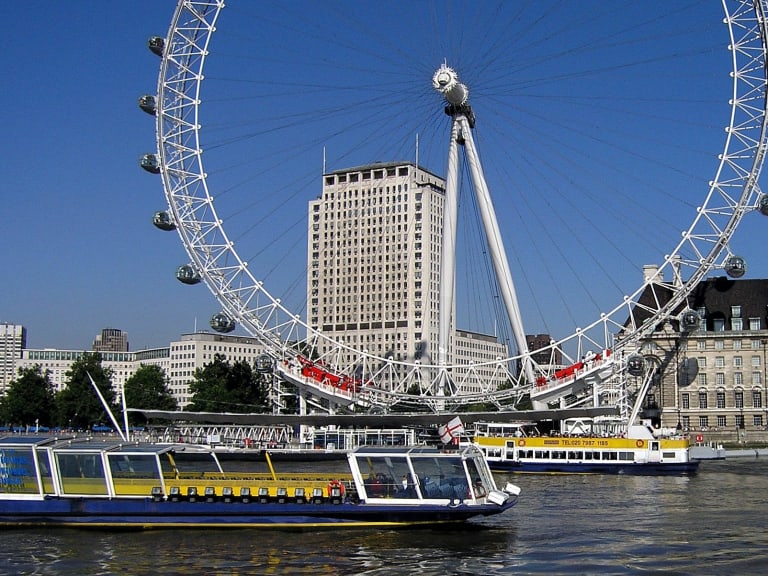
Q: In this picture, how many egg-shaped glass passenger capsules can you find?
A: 11